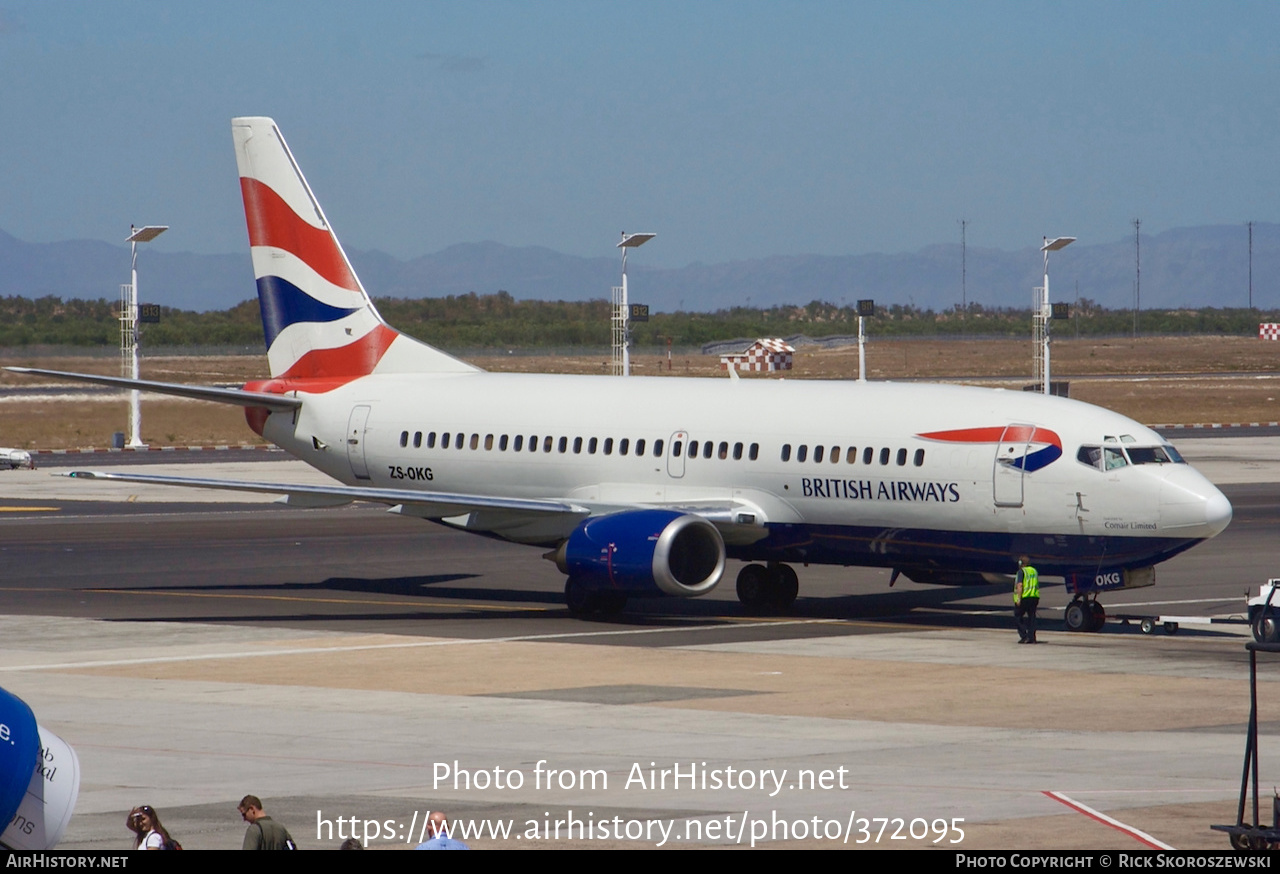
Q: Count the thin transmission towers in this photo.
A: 3